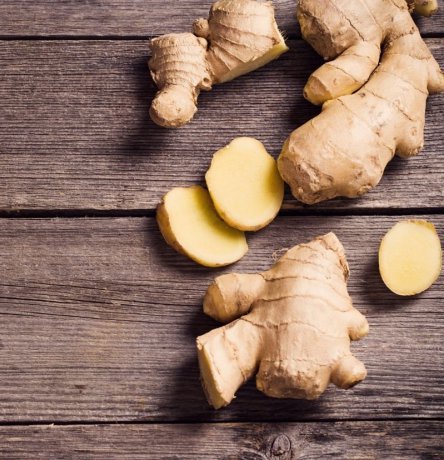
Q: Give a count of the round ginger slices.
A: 3